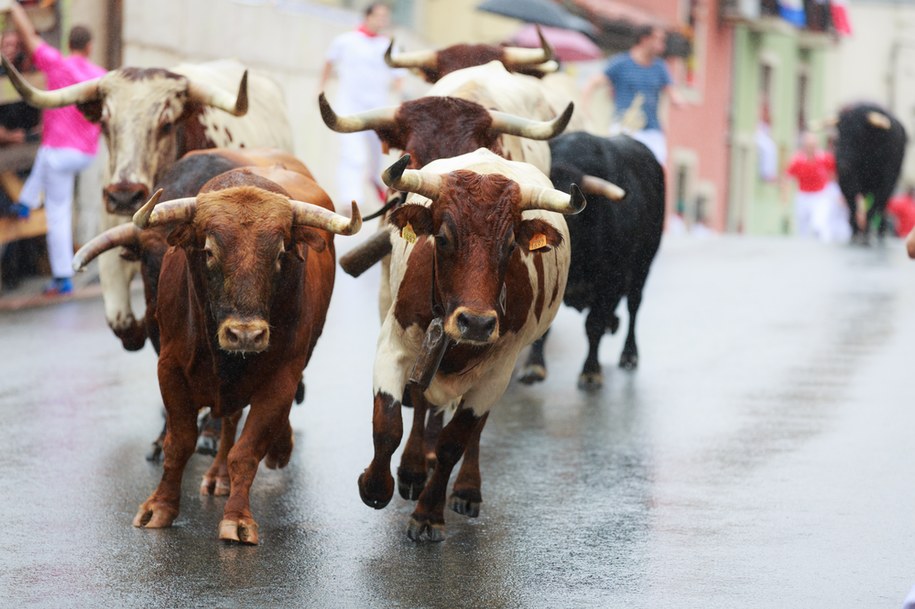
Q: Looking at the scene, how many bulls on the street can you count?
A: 8